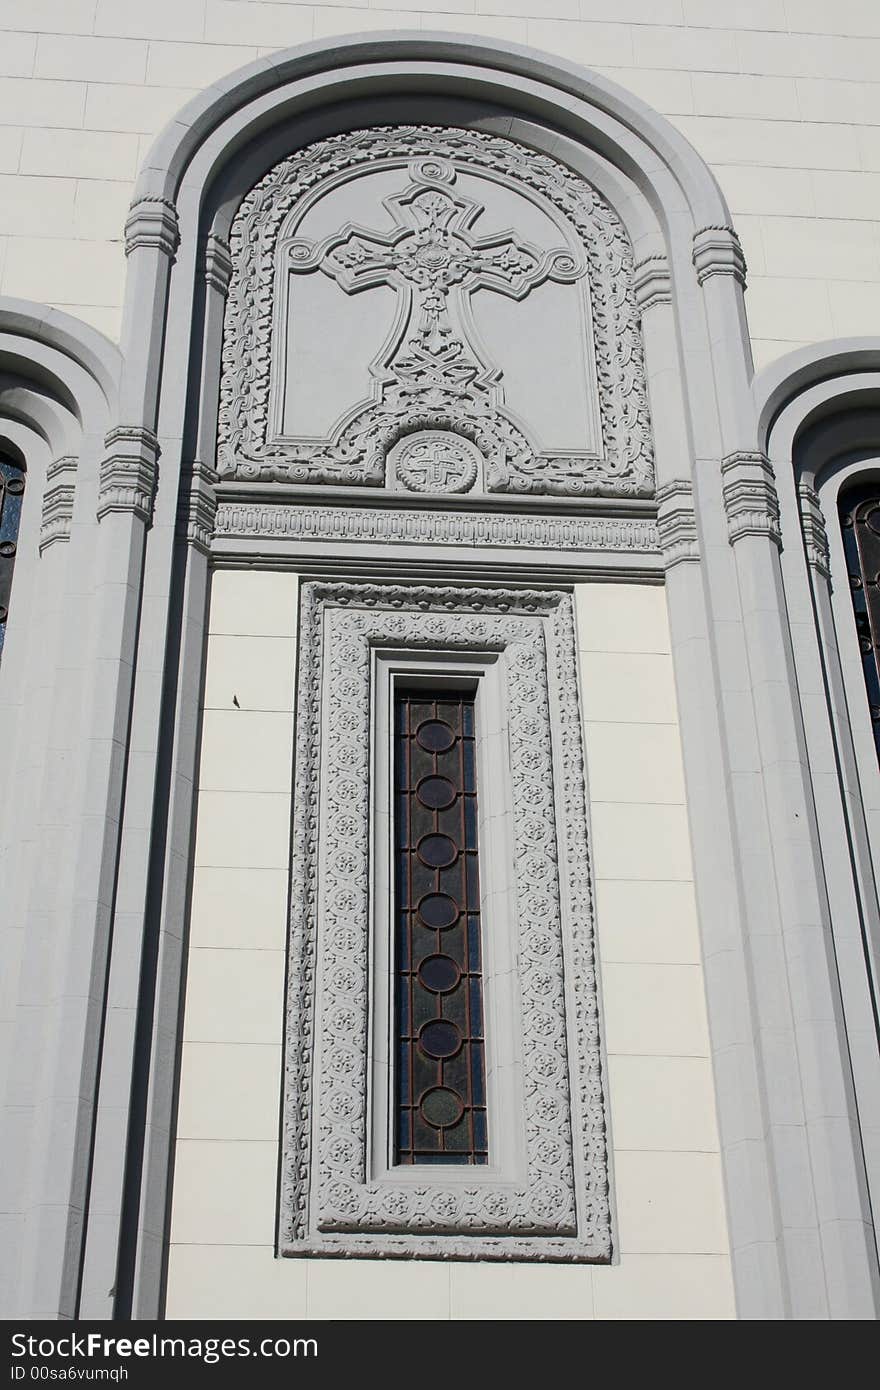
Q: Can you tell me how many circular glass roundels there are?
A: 7